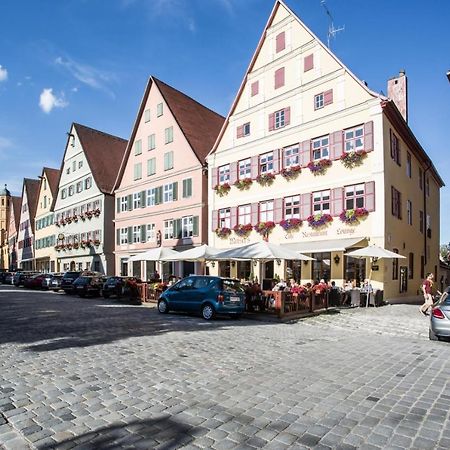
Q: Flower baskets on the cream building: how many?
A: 12